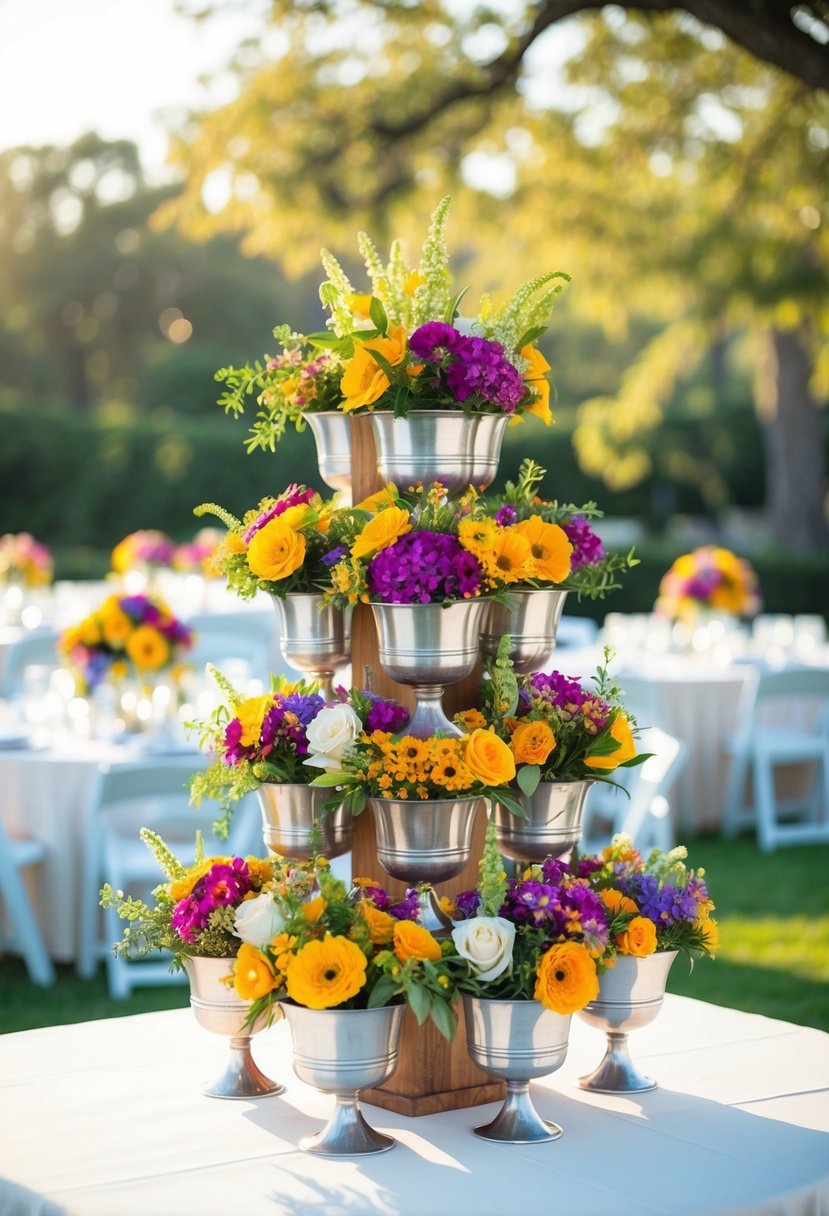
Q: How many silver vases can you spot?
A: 12